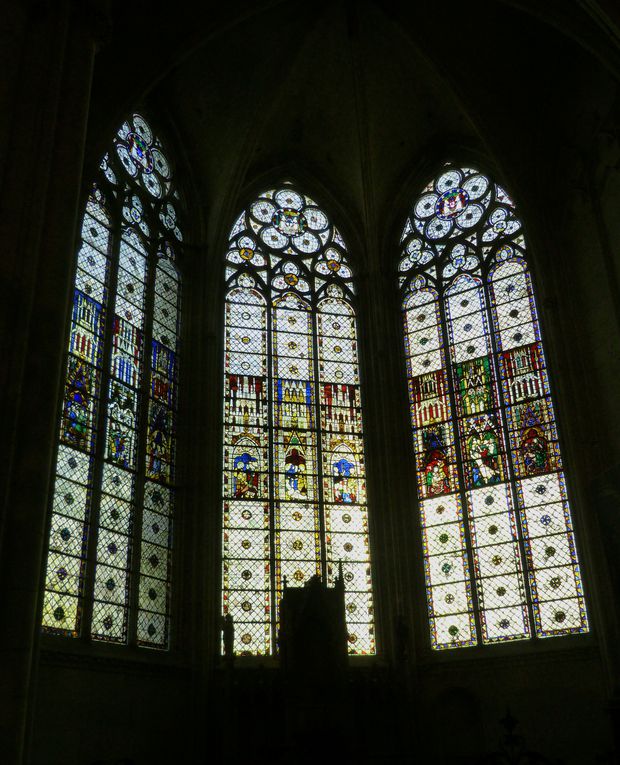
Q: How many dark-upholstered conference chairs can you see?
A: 0